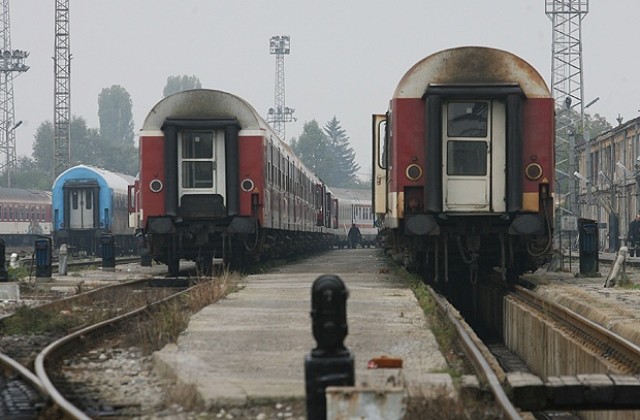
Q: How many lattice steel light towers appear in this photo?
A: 4